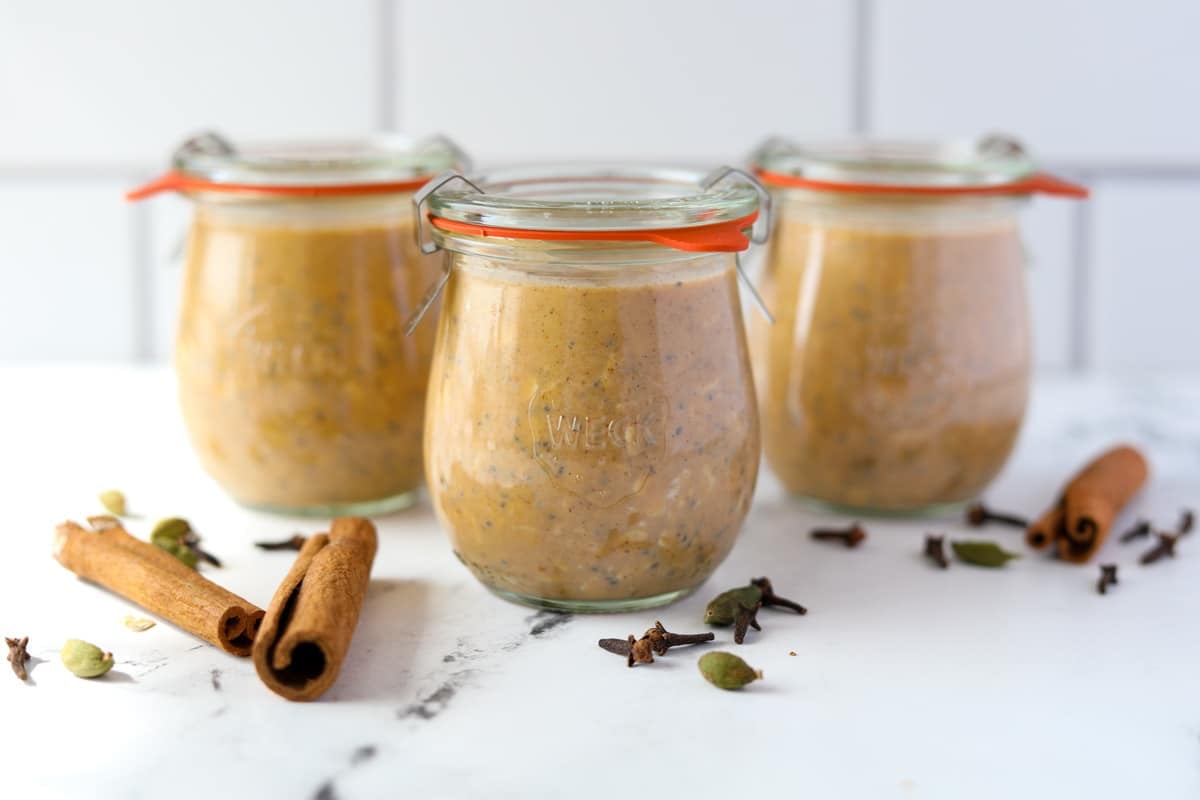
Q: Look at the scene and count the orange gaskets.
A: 3